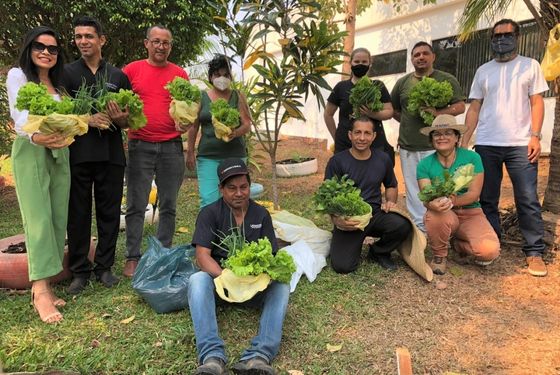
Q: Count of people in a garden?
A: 10